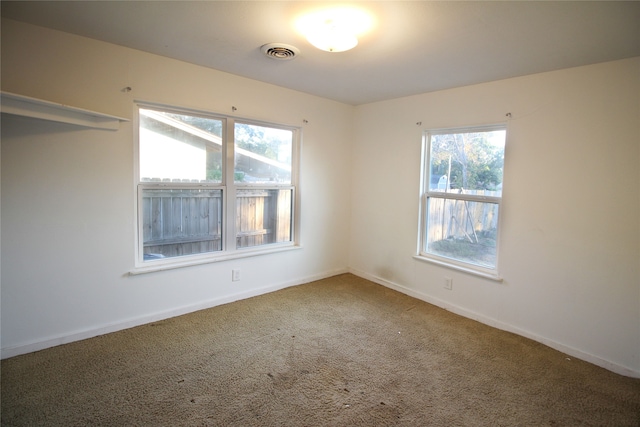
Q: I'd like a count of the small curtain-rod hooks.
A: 5